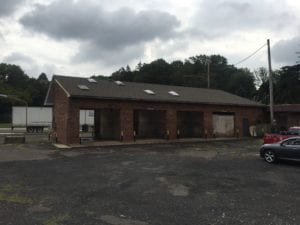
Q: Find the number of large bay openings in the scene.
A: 4